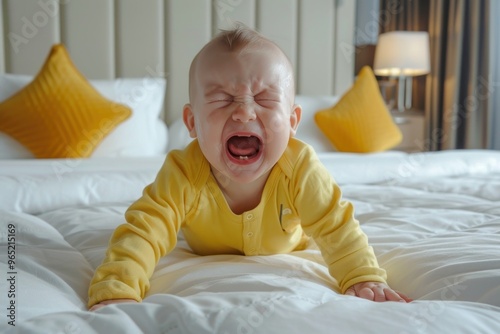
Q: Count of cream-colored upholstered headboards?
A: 1